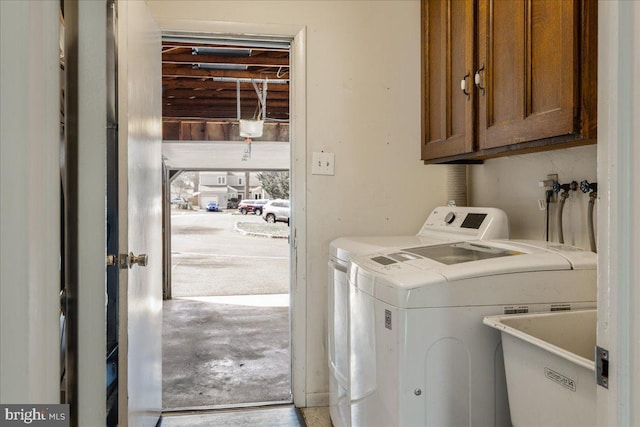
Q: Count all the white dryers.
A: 1